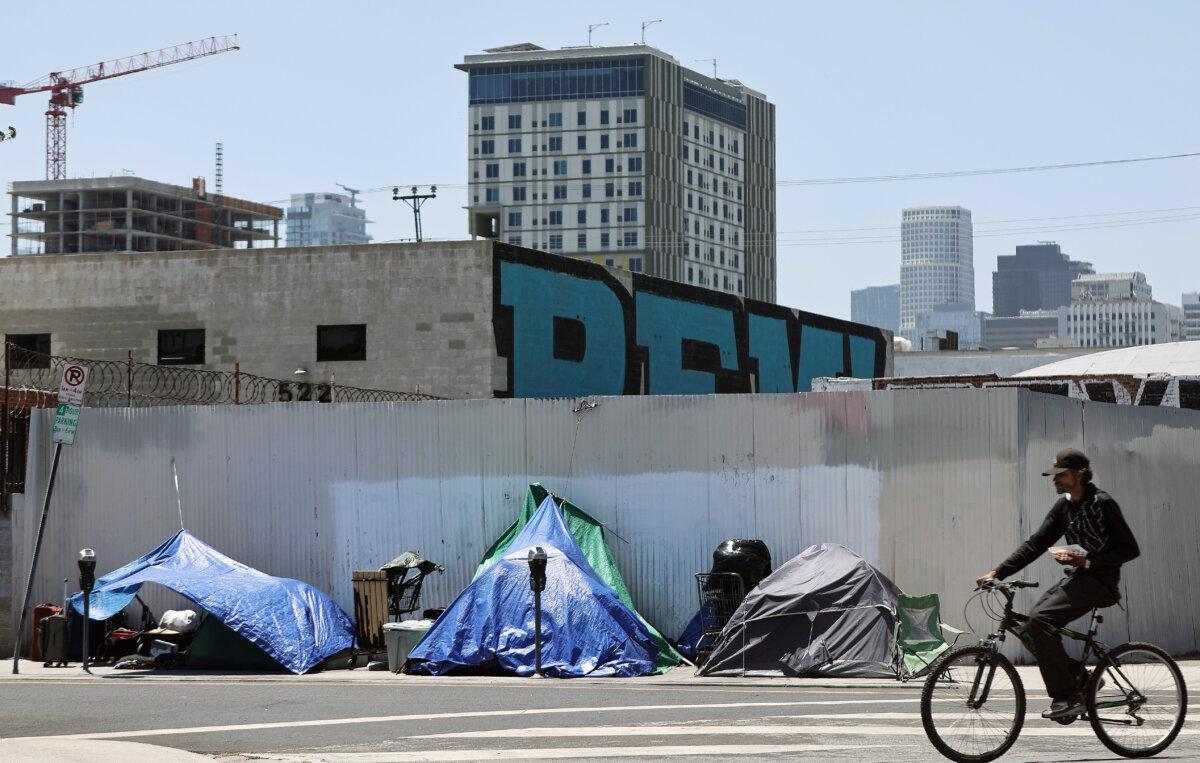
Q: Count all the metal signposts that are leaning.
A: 1